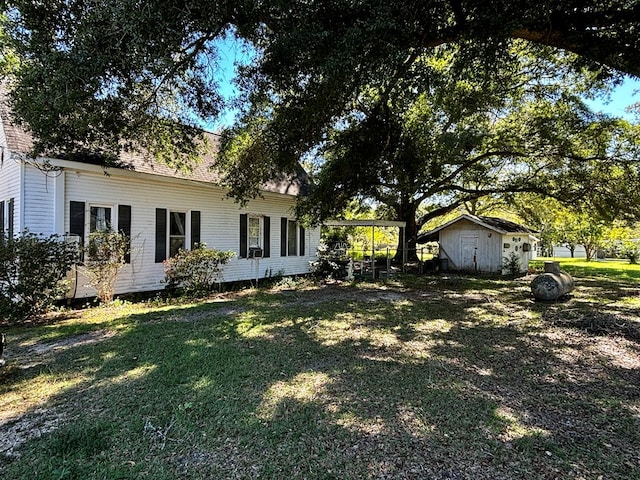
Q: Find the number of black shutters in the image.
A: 10